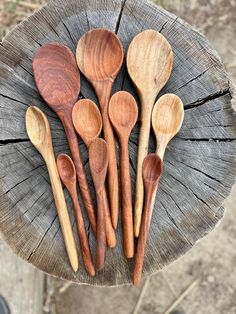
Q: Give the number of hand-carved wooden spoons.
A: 10